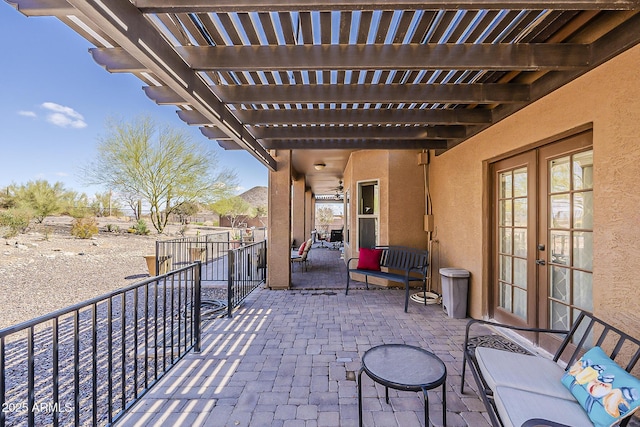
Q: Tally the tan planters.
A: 2